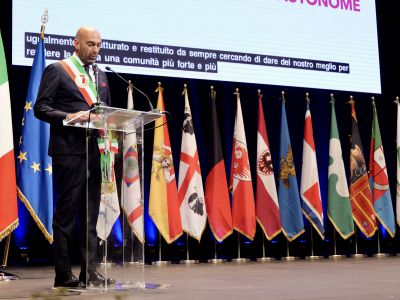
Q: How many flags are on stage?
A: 15